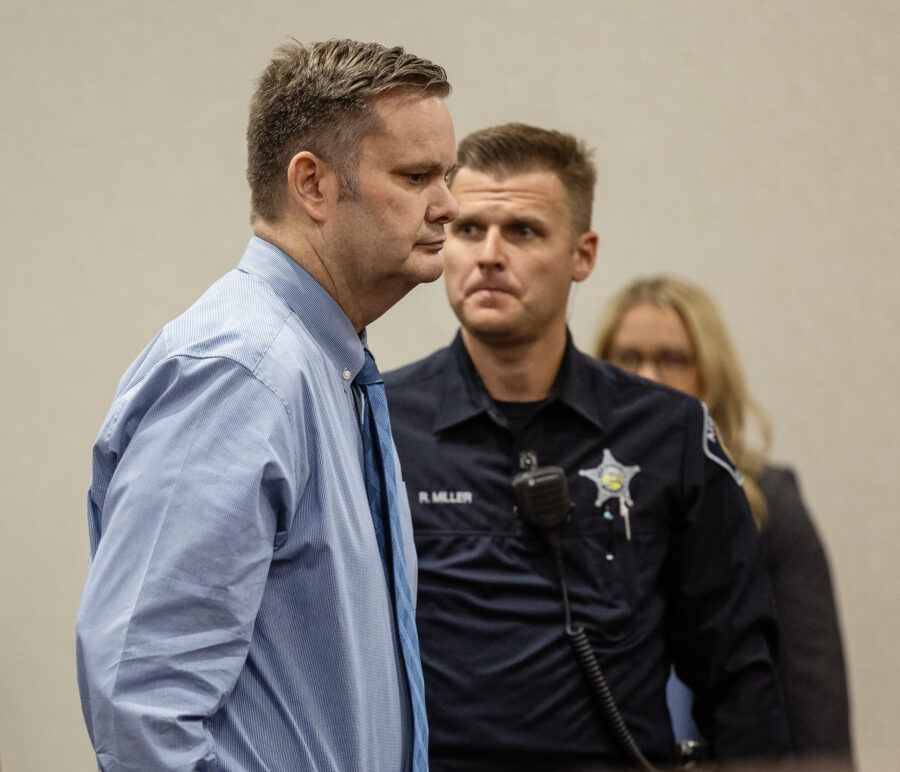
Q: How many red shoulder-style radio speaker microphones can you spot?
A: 0